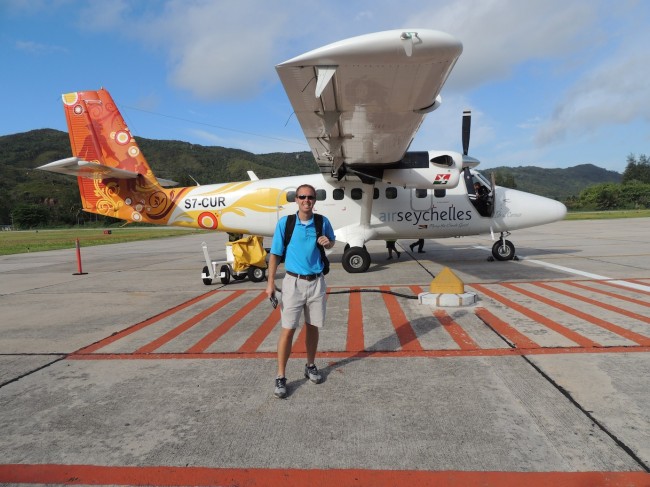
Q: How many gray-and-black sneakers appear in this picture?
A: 2